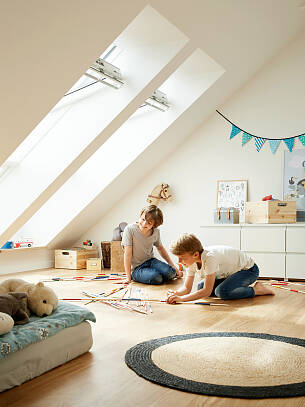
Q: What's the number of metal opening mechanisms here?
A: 2